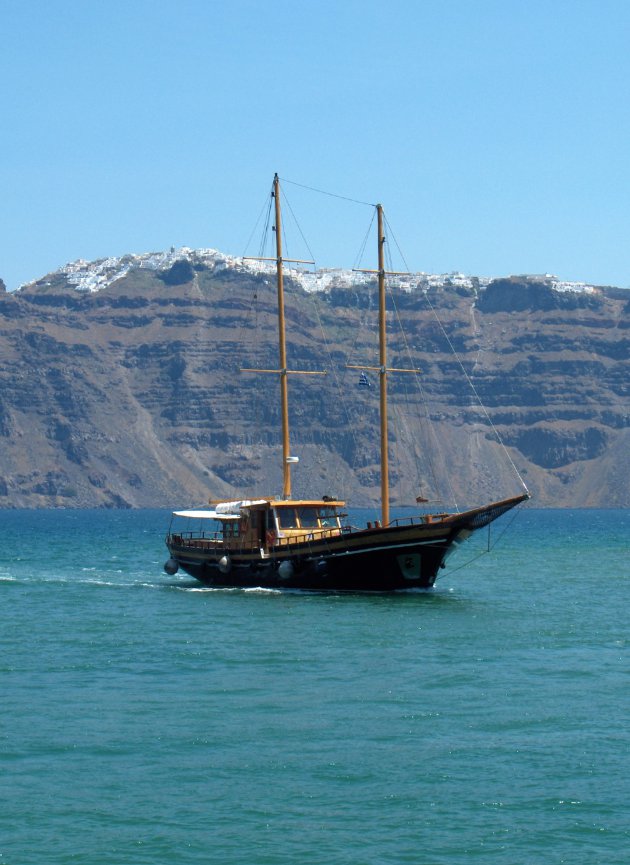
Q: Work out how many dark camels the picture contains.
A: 0